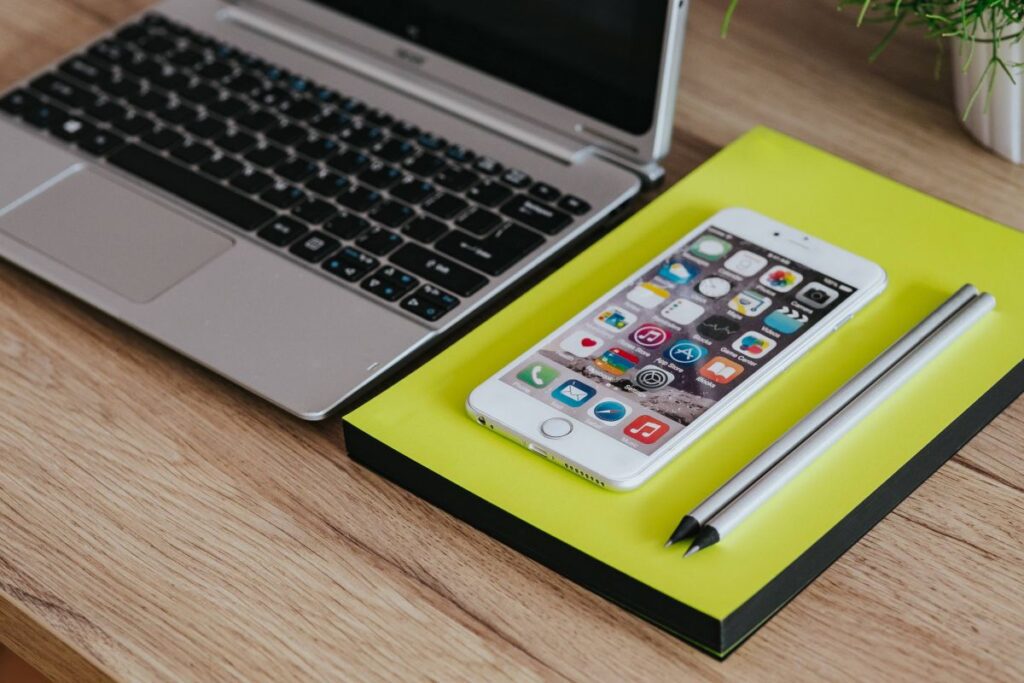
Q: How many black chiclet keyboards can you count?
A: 1